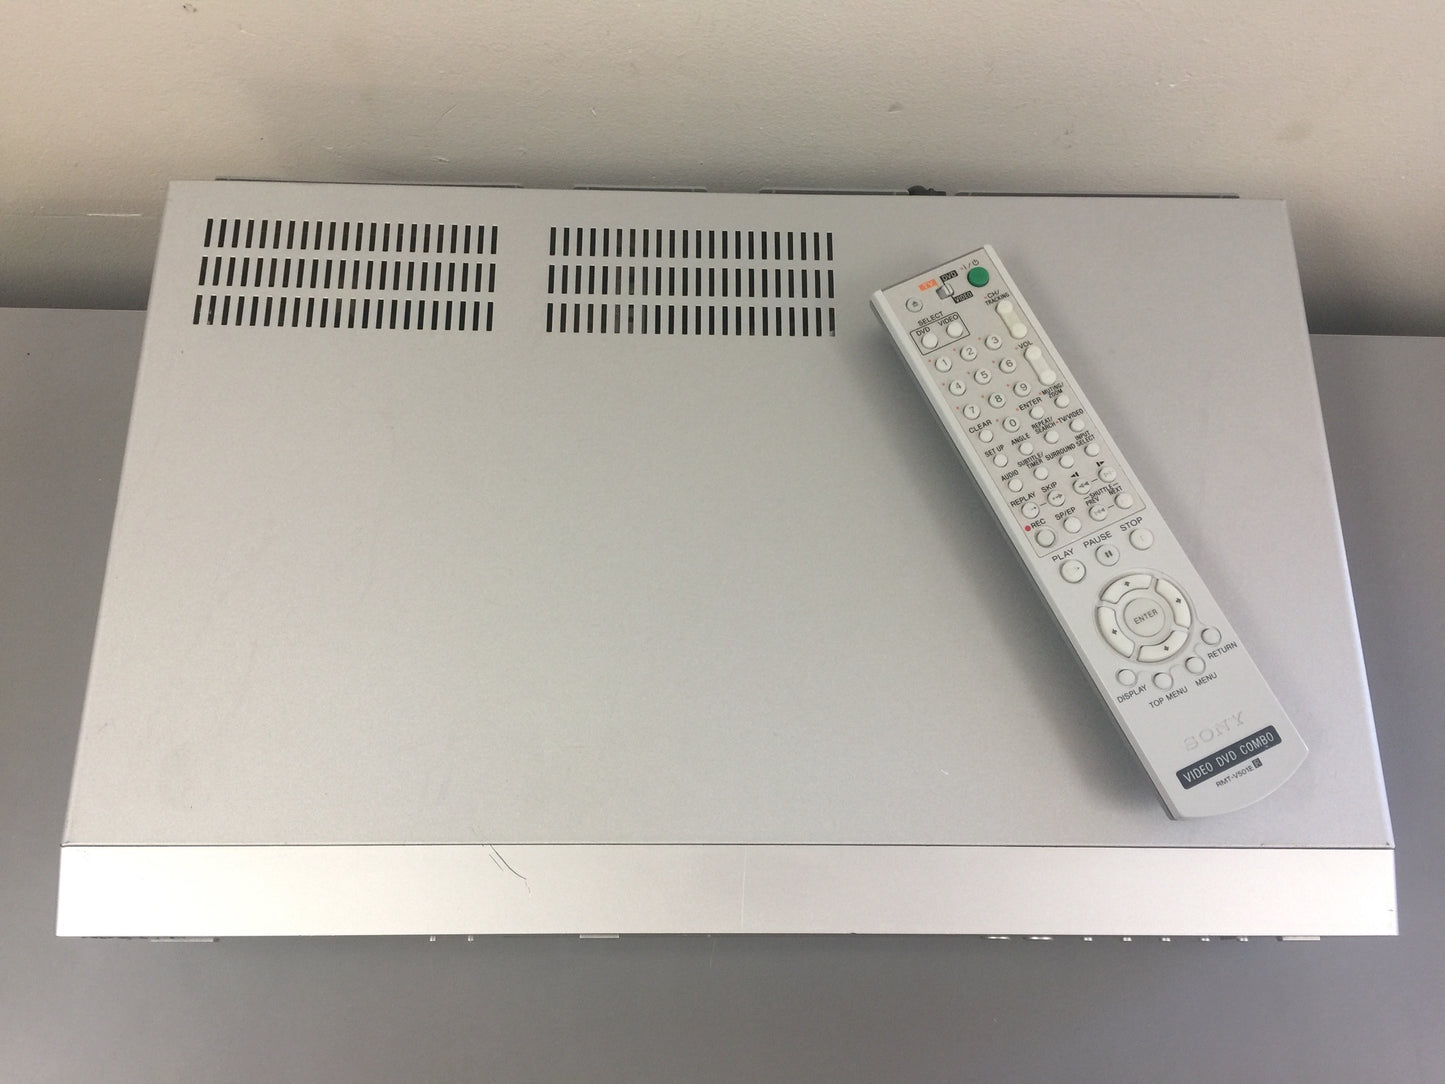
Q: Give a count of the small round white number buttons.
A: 10